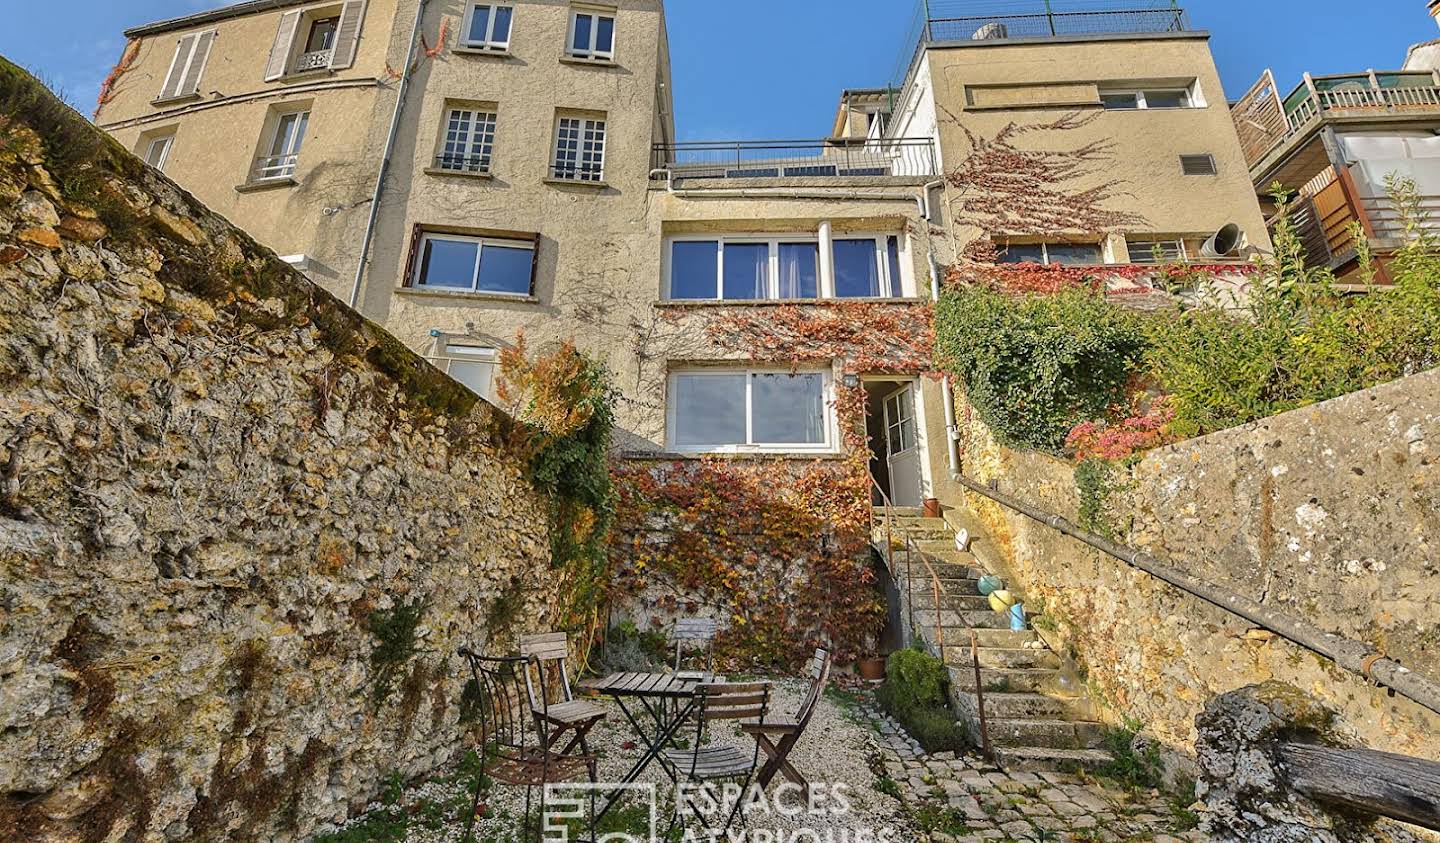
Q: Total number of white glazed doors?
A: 1